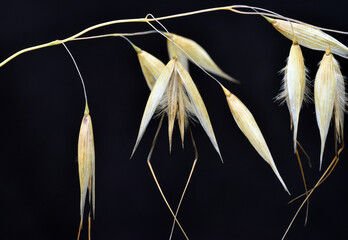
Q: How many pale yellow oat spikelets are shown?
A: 8